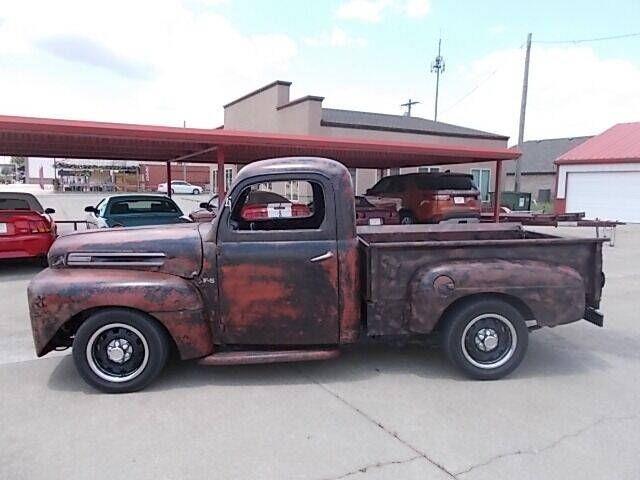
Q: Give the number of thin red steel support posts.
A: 3